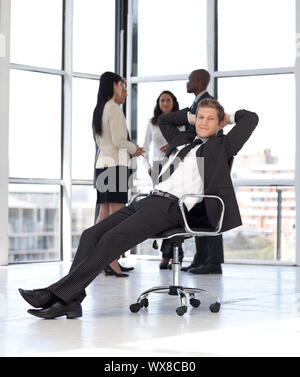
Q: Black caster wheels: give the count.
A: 5